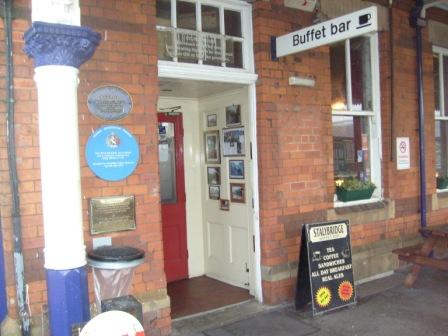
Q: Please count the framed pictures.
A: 9